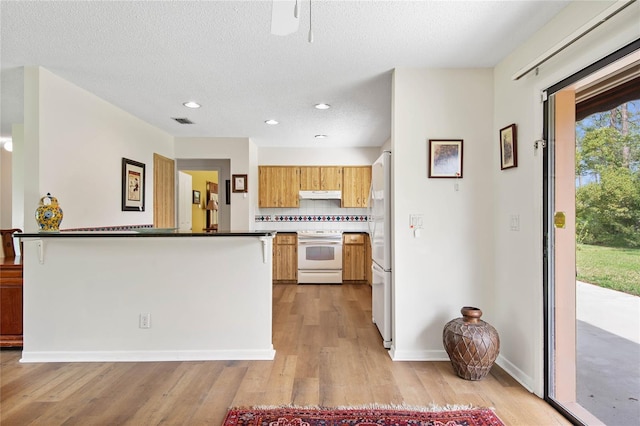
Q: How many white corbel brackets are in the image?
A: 2